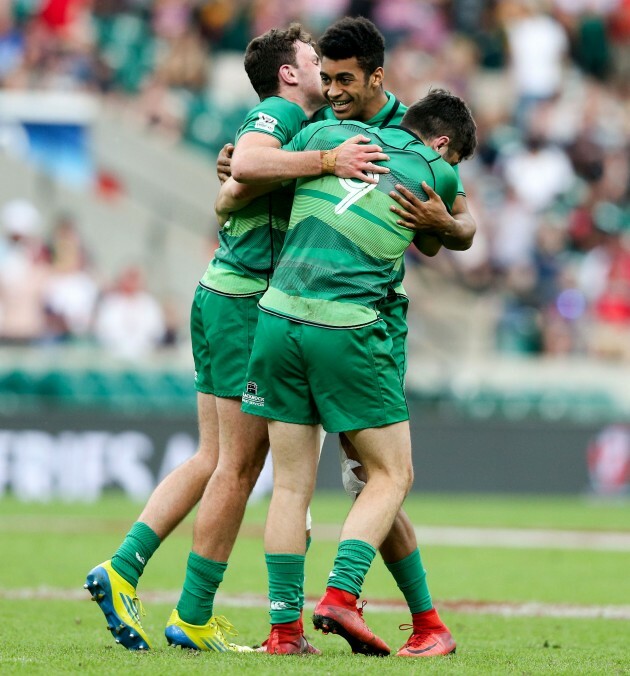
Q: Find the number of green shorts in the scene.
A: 3